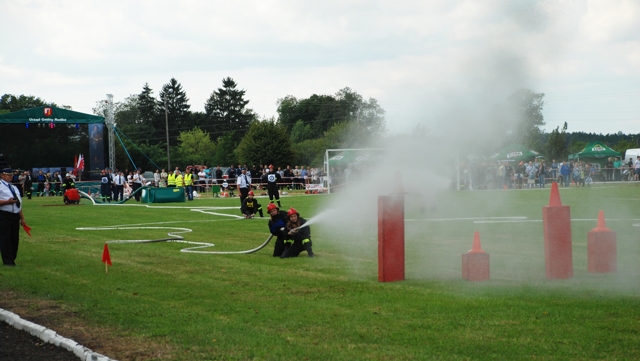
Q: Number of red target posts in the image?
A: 4